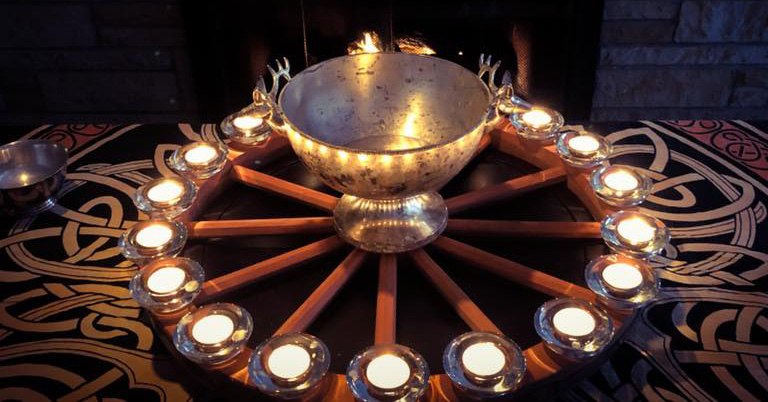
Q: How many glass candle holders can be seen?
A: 15